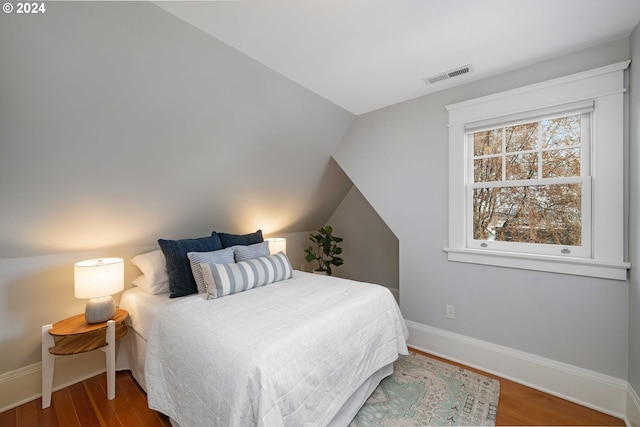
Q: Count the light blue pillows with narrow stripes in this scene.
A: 2